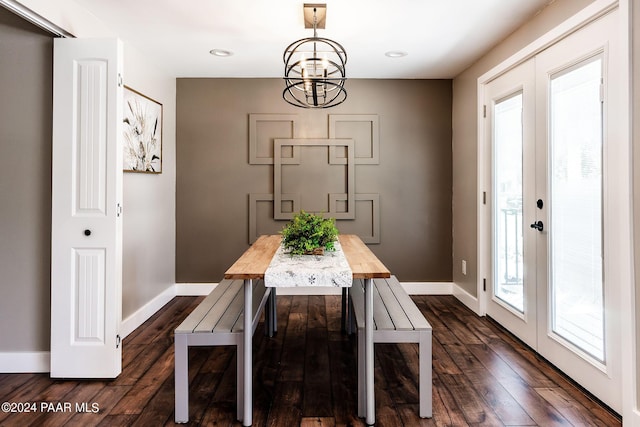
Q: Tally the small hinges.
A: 6